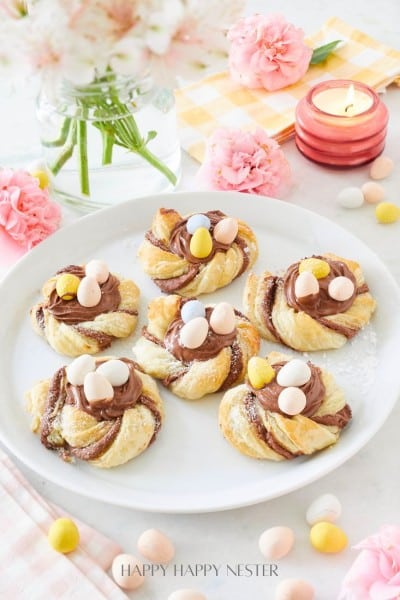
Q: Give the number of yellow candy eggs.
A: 8